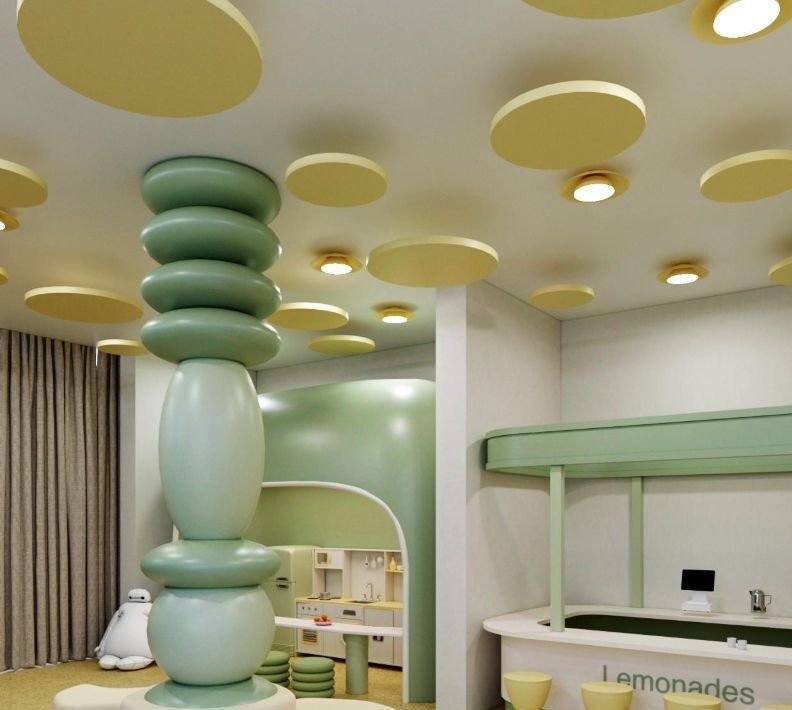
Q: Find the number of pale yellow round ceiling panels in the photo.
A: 14